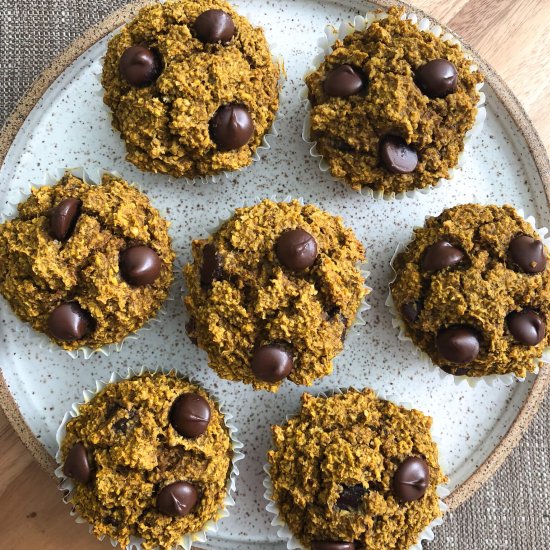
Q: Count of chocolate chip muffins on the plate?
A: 7